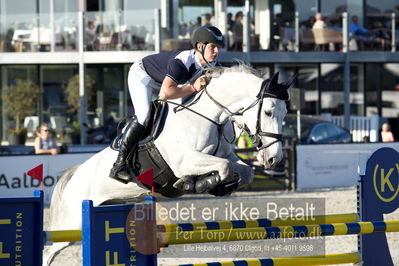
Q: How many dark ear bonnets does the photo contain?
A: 1